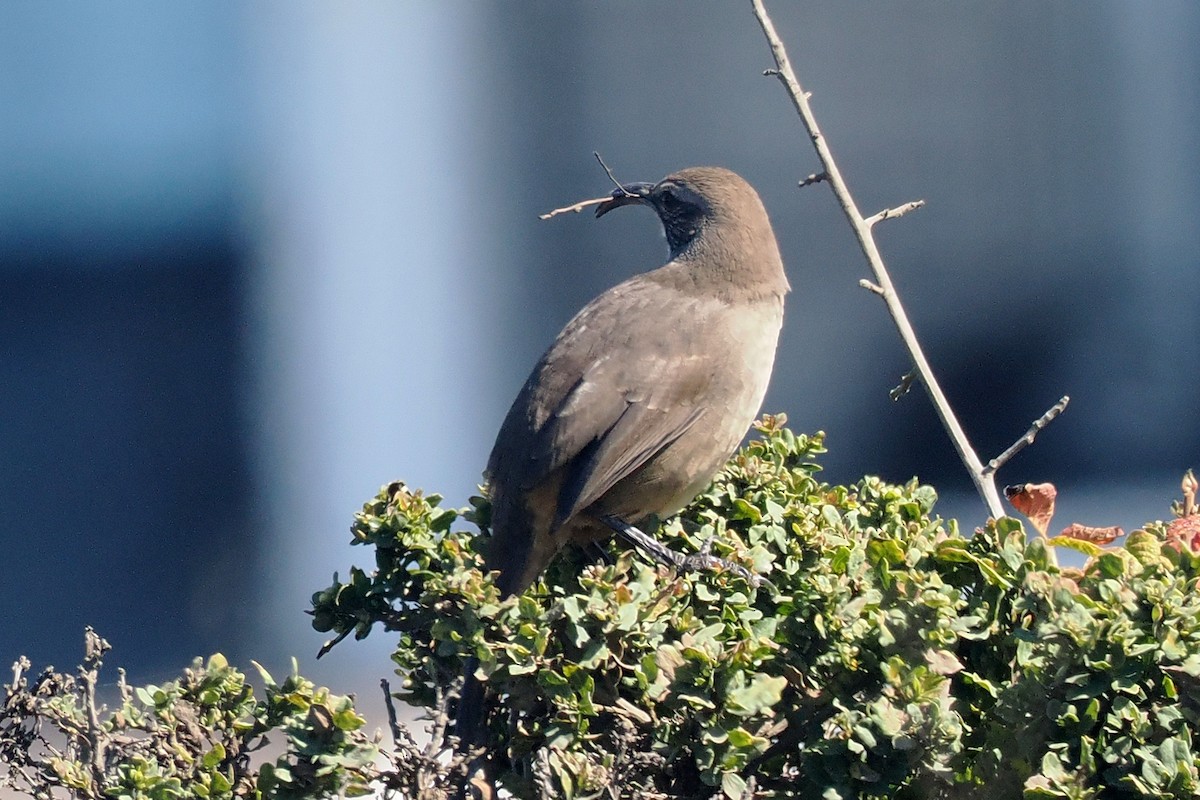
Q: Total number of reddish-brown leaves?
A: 3